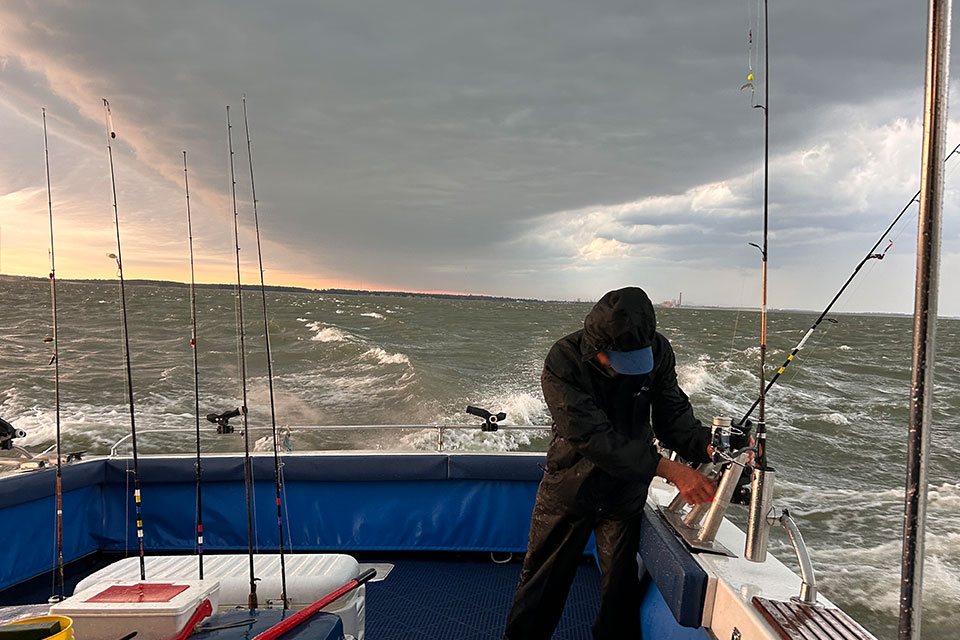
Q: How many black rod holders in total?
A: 3